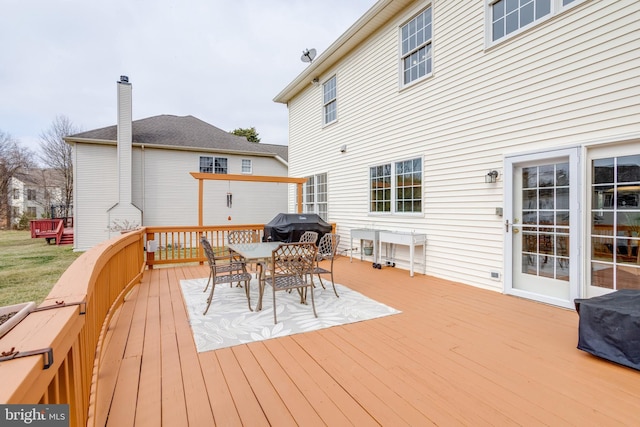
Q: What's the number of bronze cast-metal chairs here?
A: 6